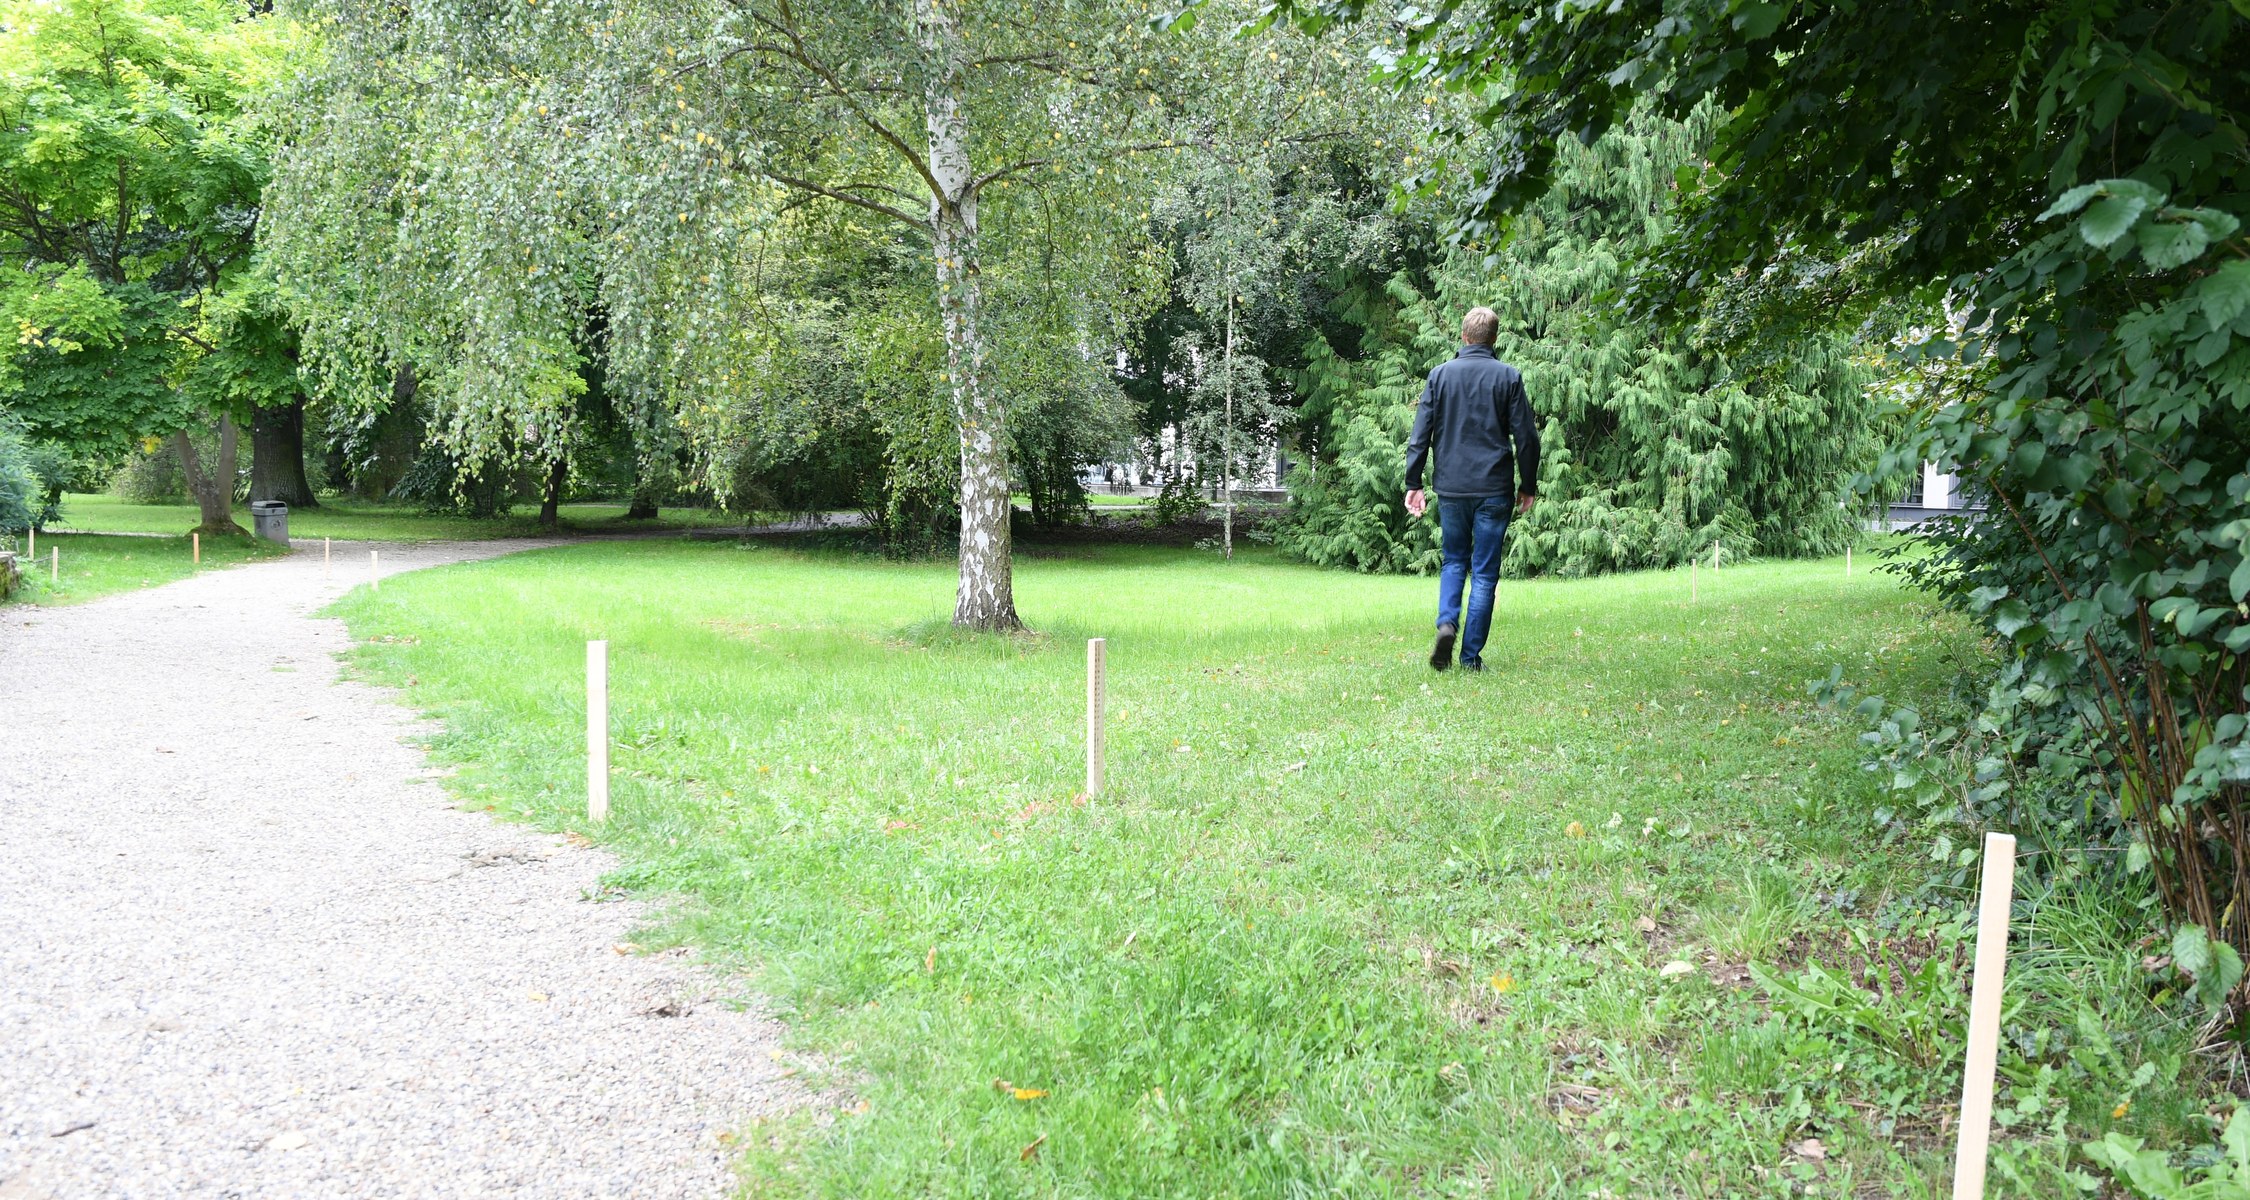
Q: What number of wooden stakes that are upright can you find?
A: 11